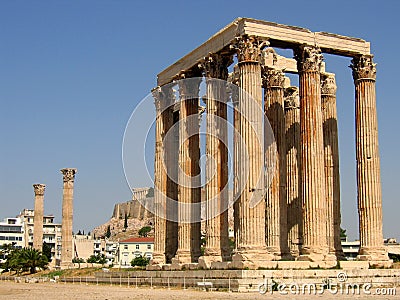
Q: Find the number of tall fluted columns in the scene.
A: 12